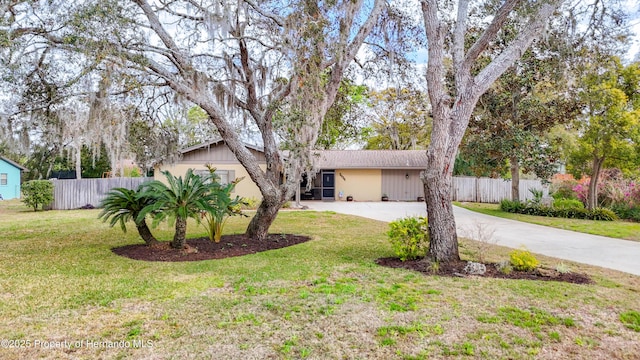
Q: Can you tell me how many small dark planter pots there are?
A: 3